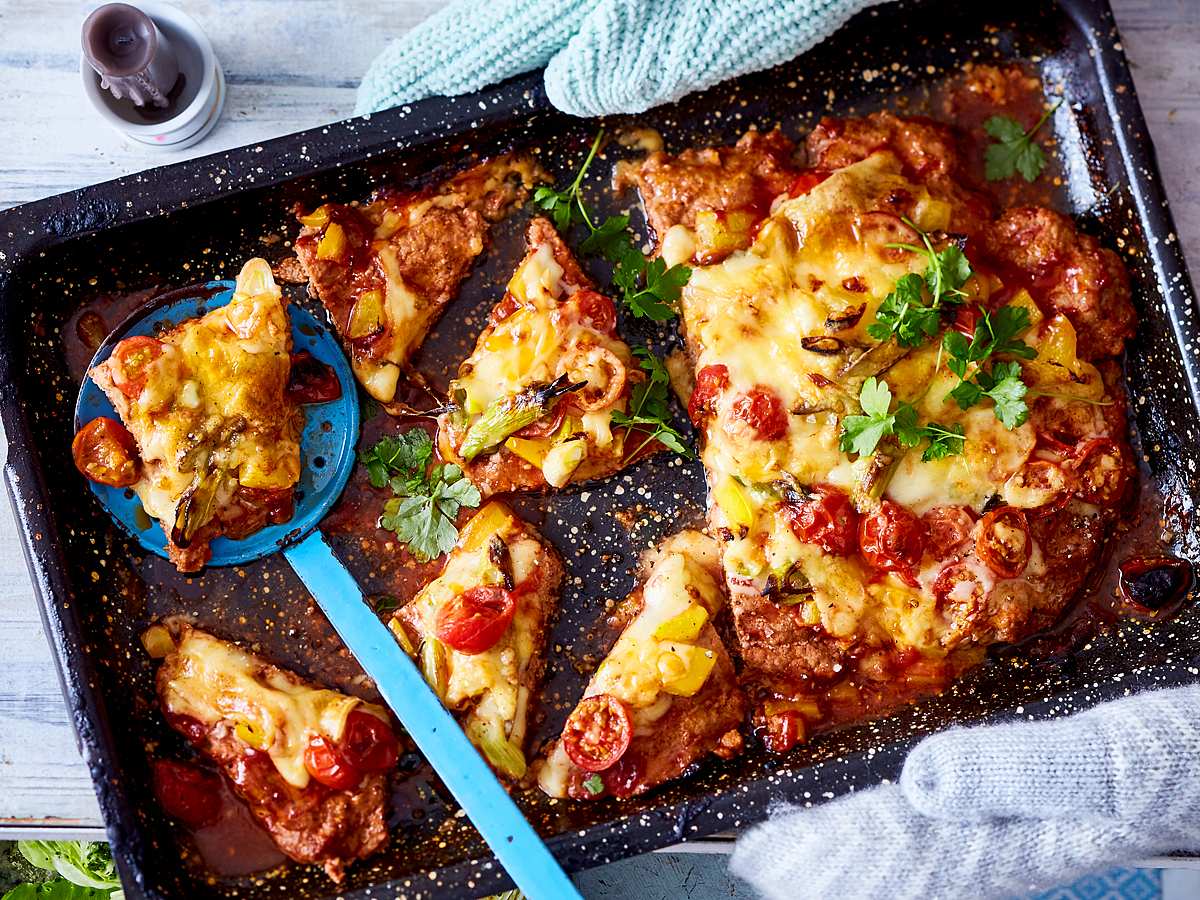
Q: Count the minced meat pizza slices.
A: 6